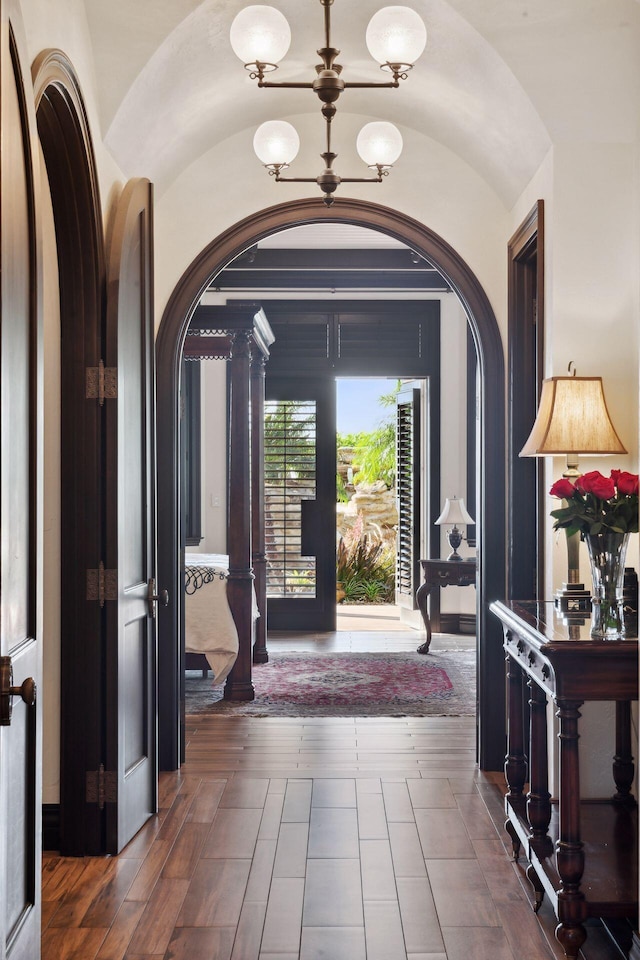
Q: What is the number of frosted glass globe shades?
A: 4